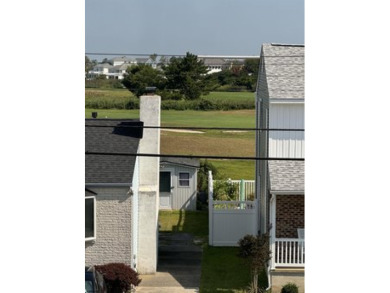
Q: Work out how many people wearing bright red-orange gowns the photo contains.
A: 0